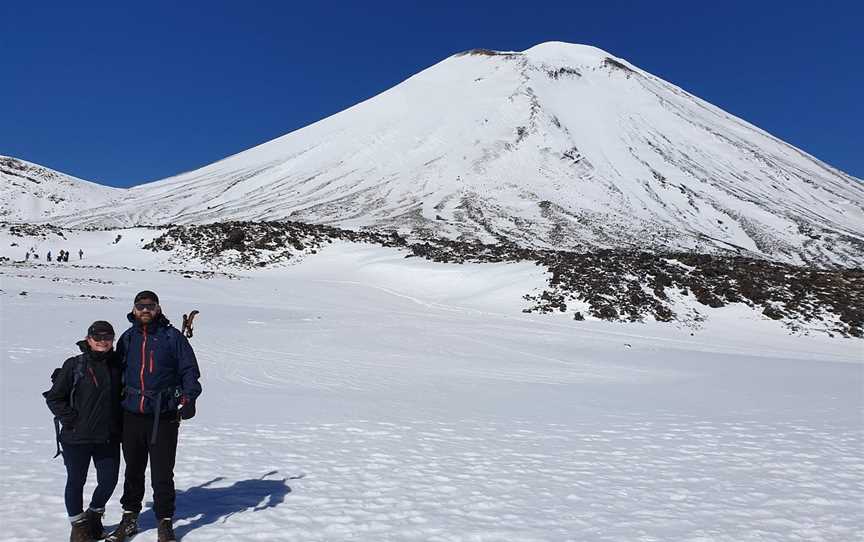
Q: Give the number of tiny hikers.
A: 5